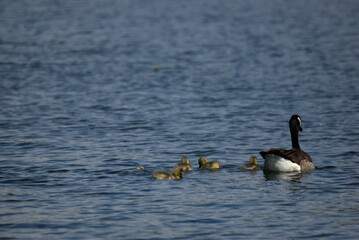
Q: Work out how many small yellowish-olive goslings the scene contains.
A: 4